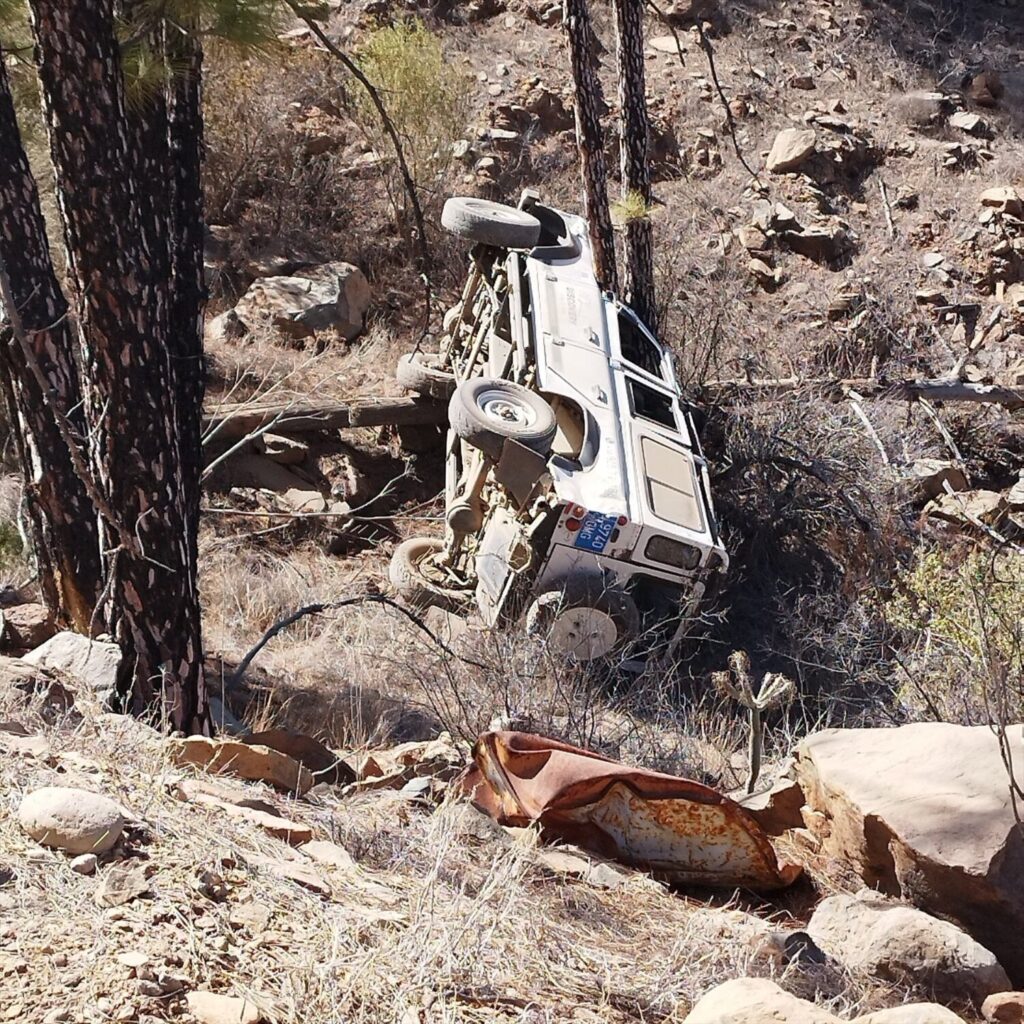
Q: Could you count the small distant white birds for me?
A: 0